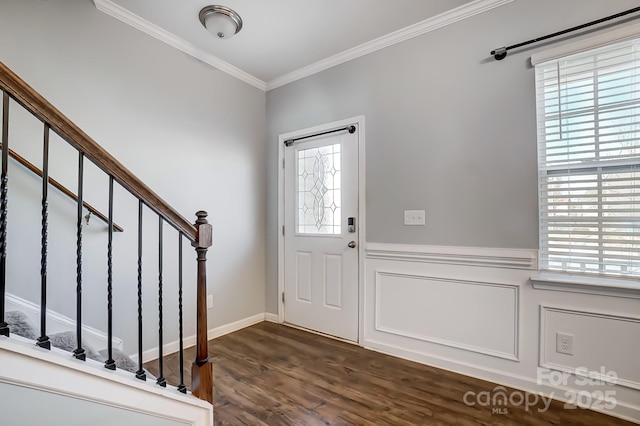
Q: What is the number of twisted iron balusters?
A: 7